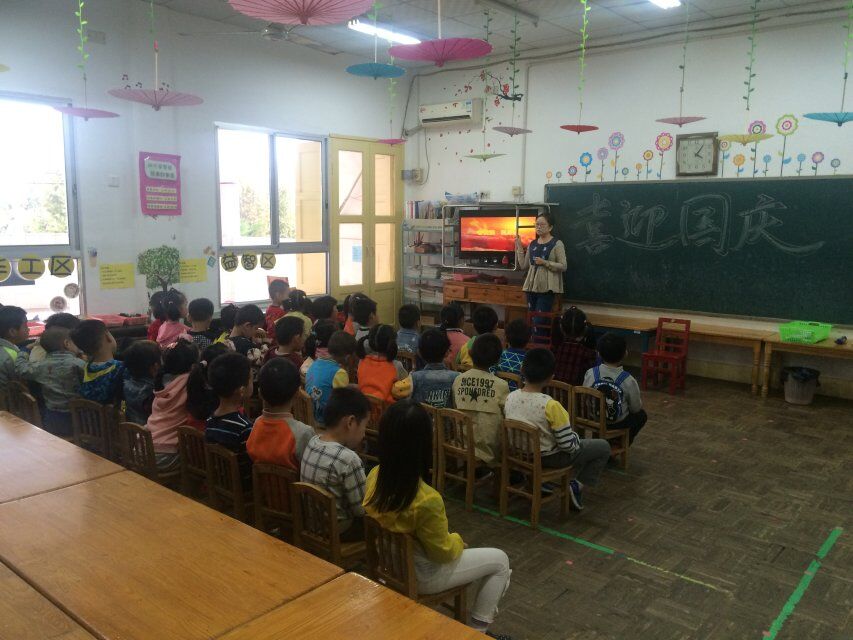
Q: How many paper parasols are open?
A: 13